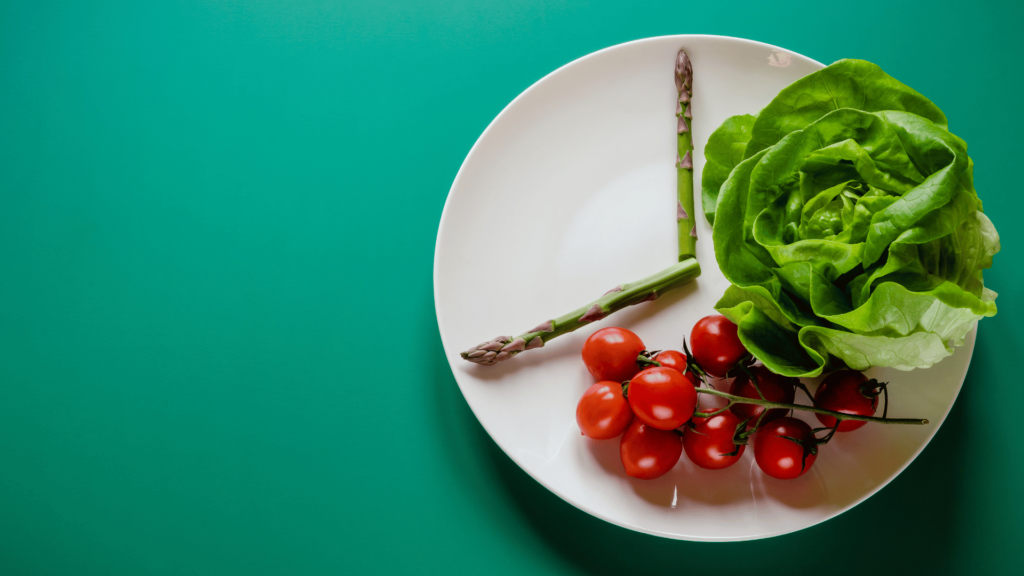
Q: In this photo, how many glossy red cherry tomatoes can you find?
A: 10